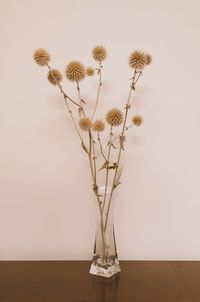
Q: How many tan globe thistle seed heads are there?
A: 11